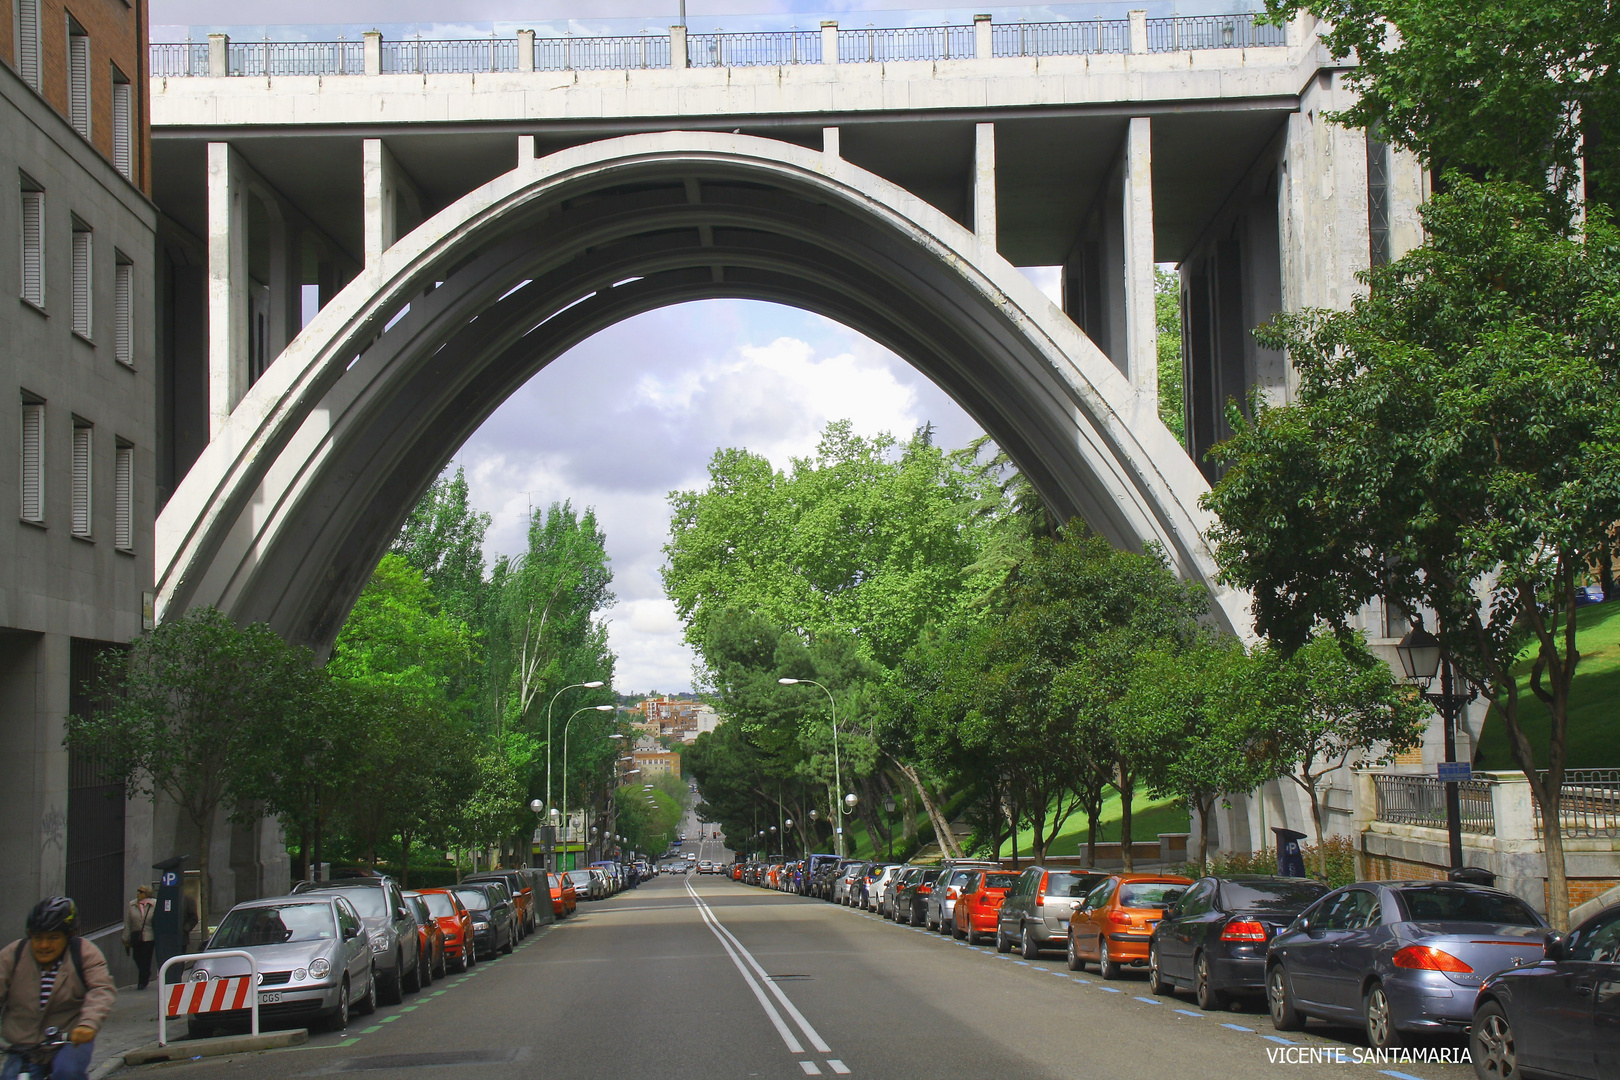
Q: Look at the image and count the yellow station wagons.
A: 0